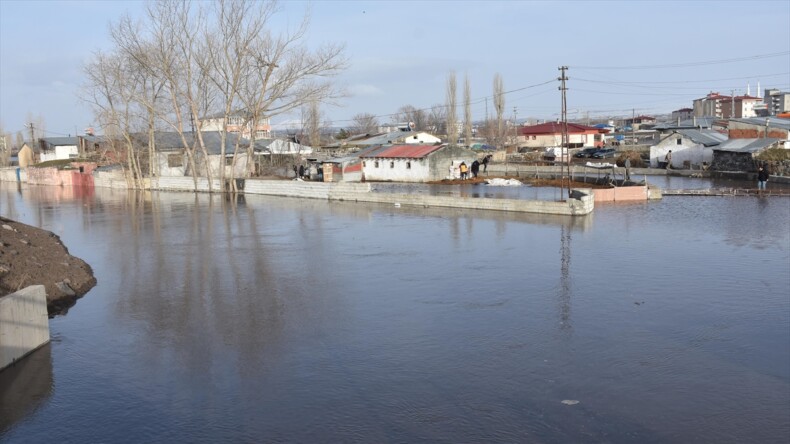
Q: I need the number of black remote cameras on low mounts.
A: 0